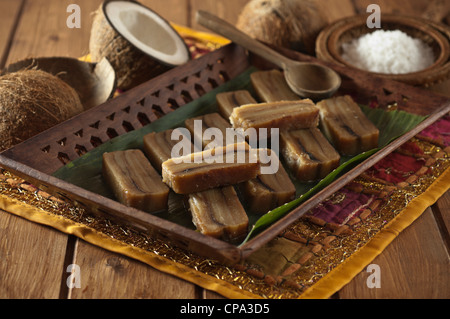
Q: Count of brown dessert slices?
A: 11